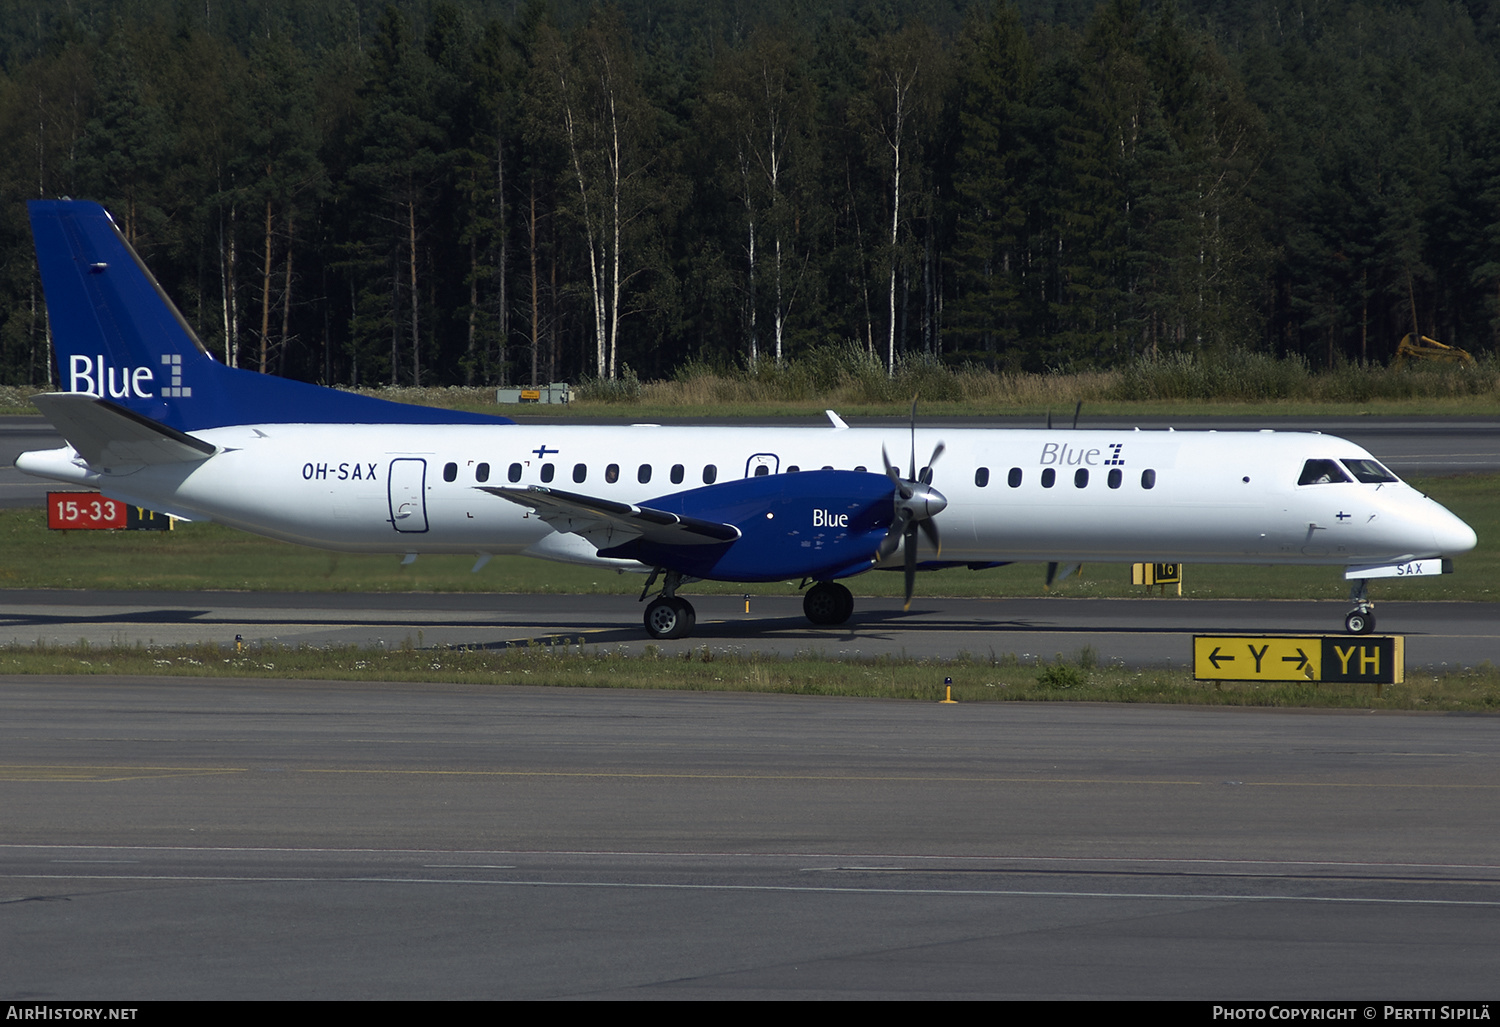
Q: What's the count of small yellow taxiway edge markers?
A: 3